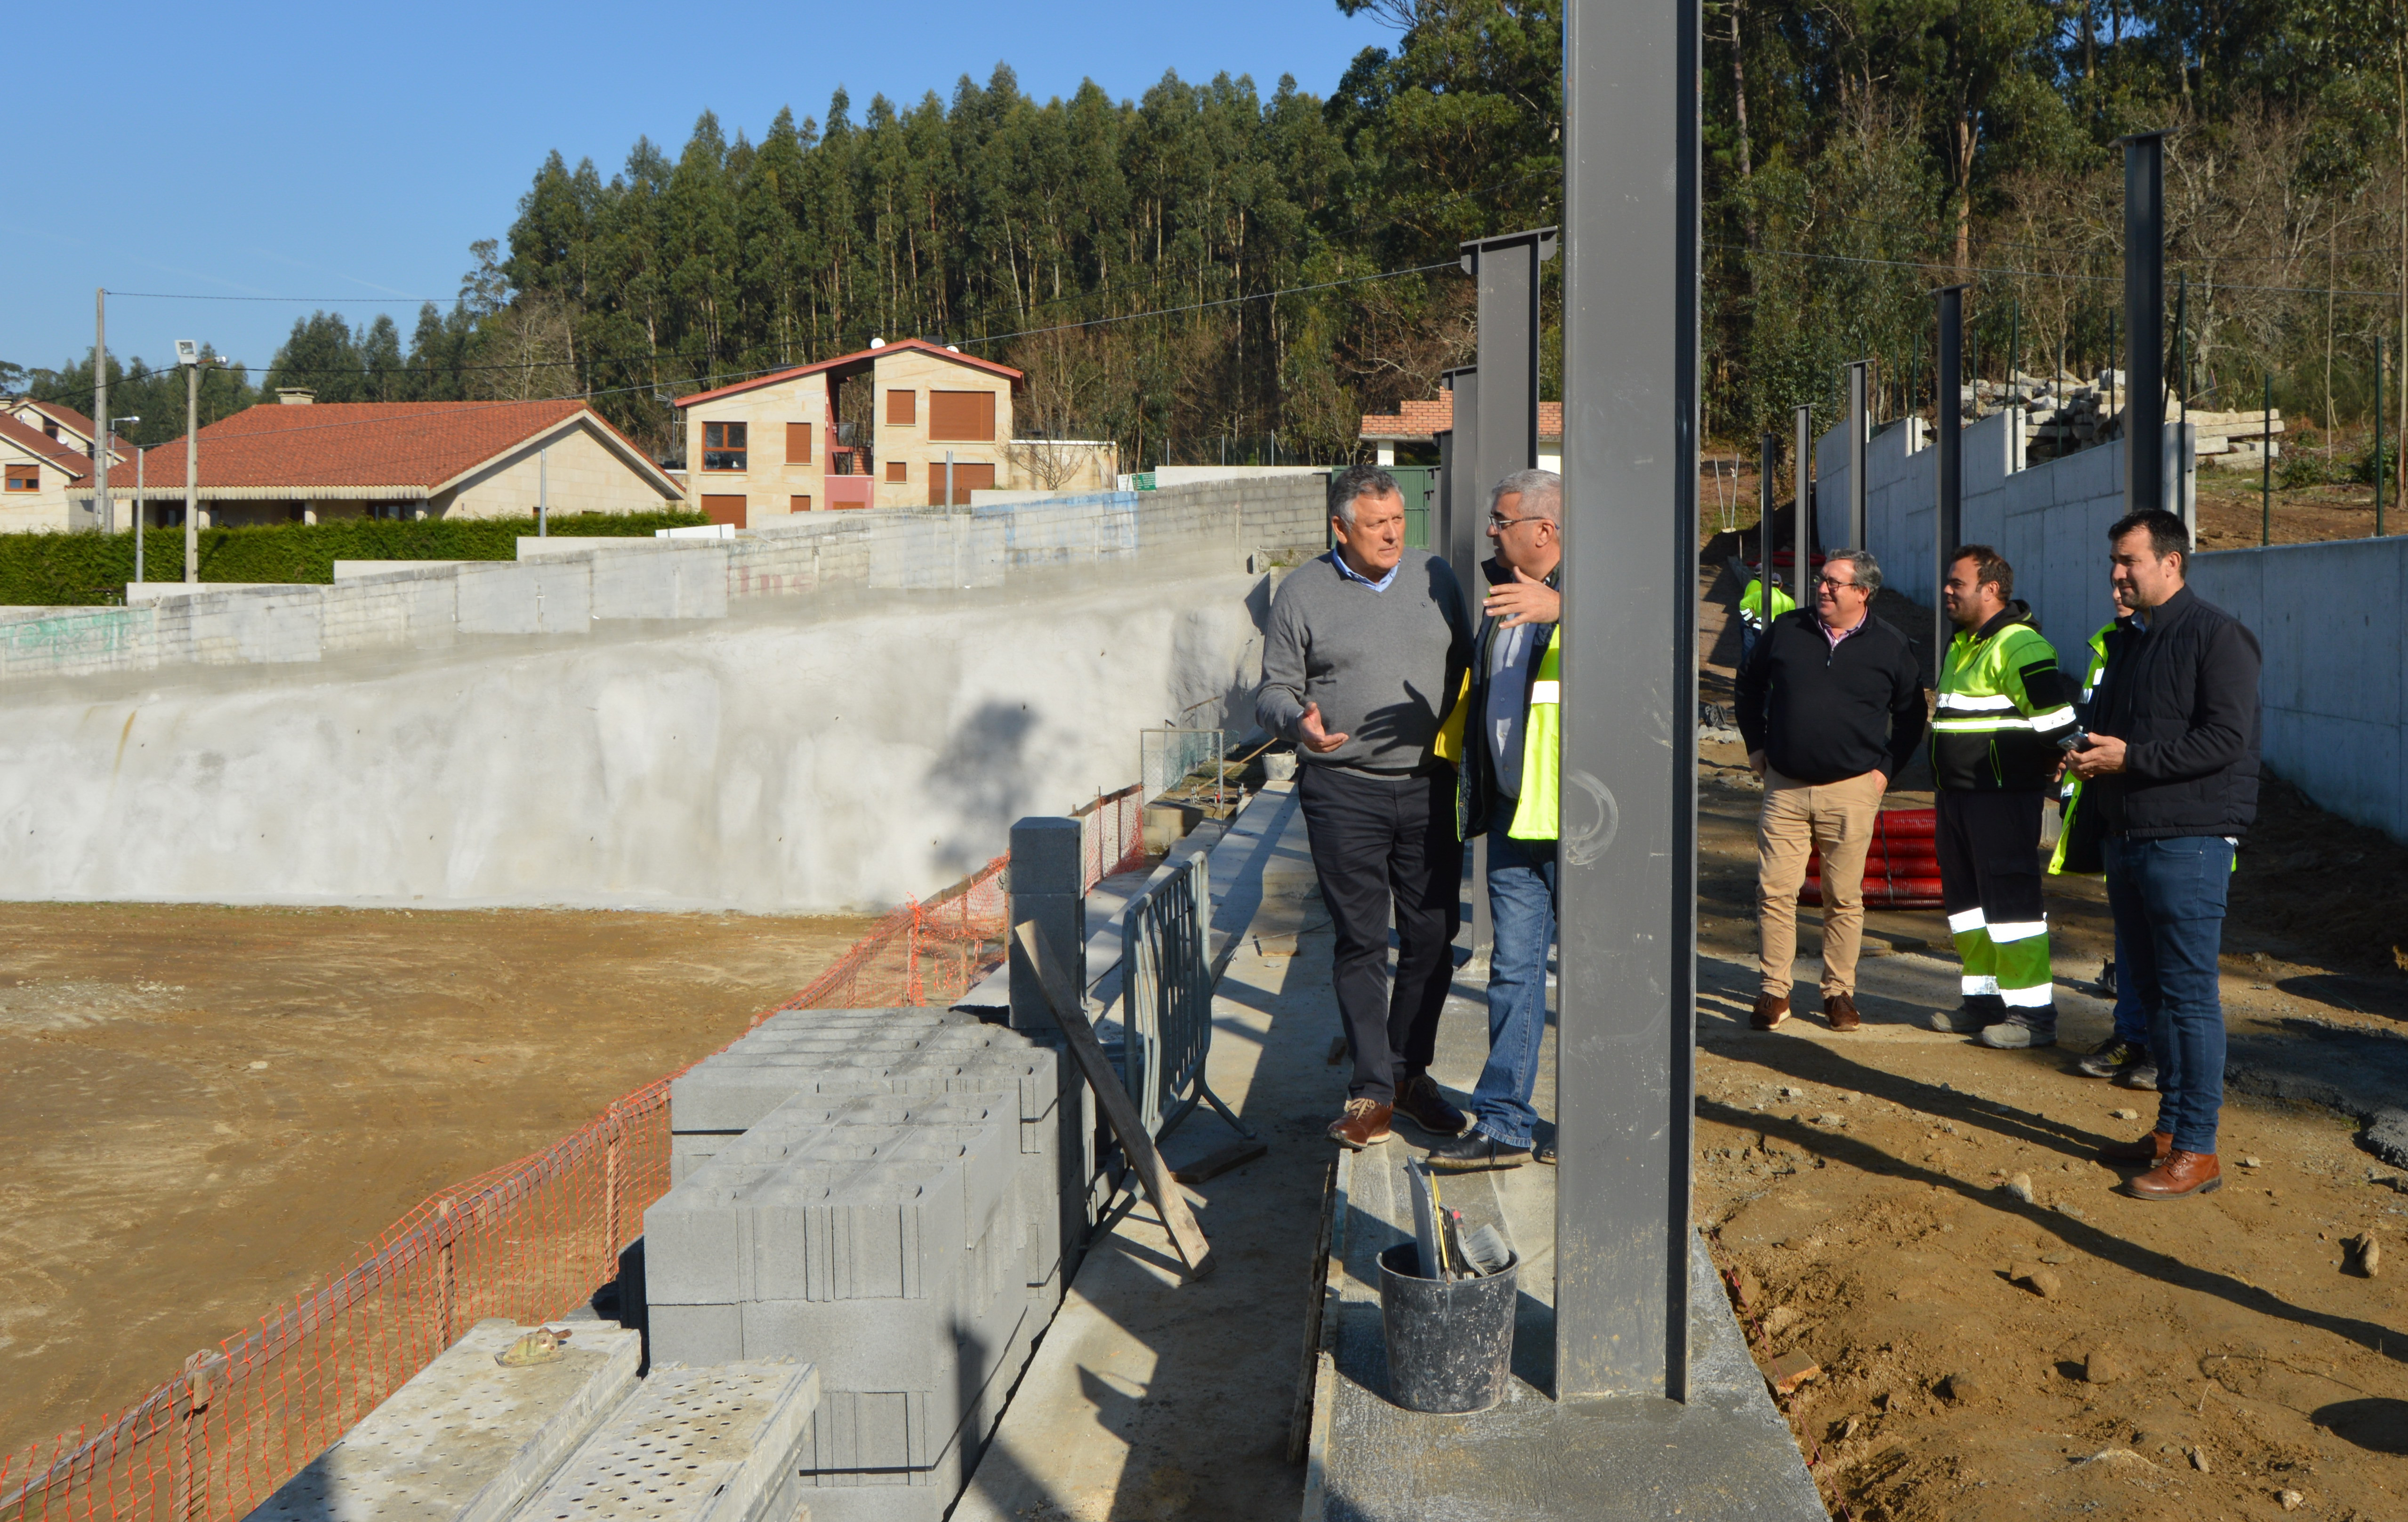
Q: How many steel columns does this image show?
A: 11